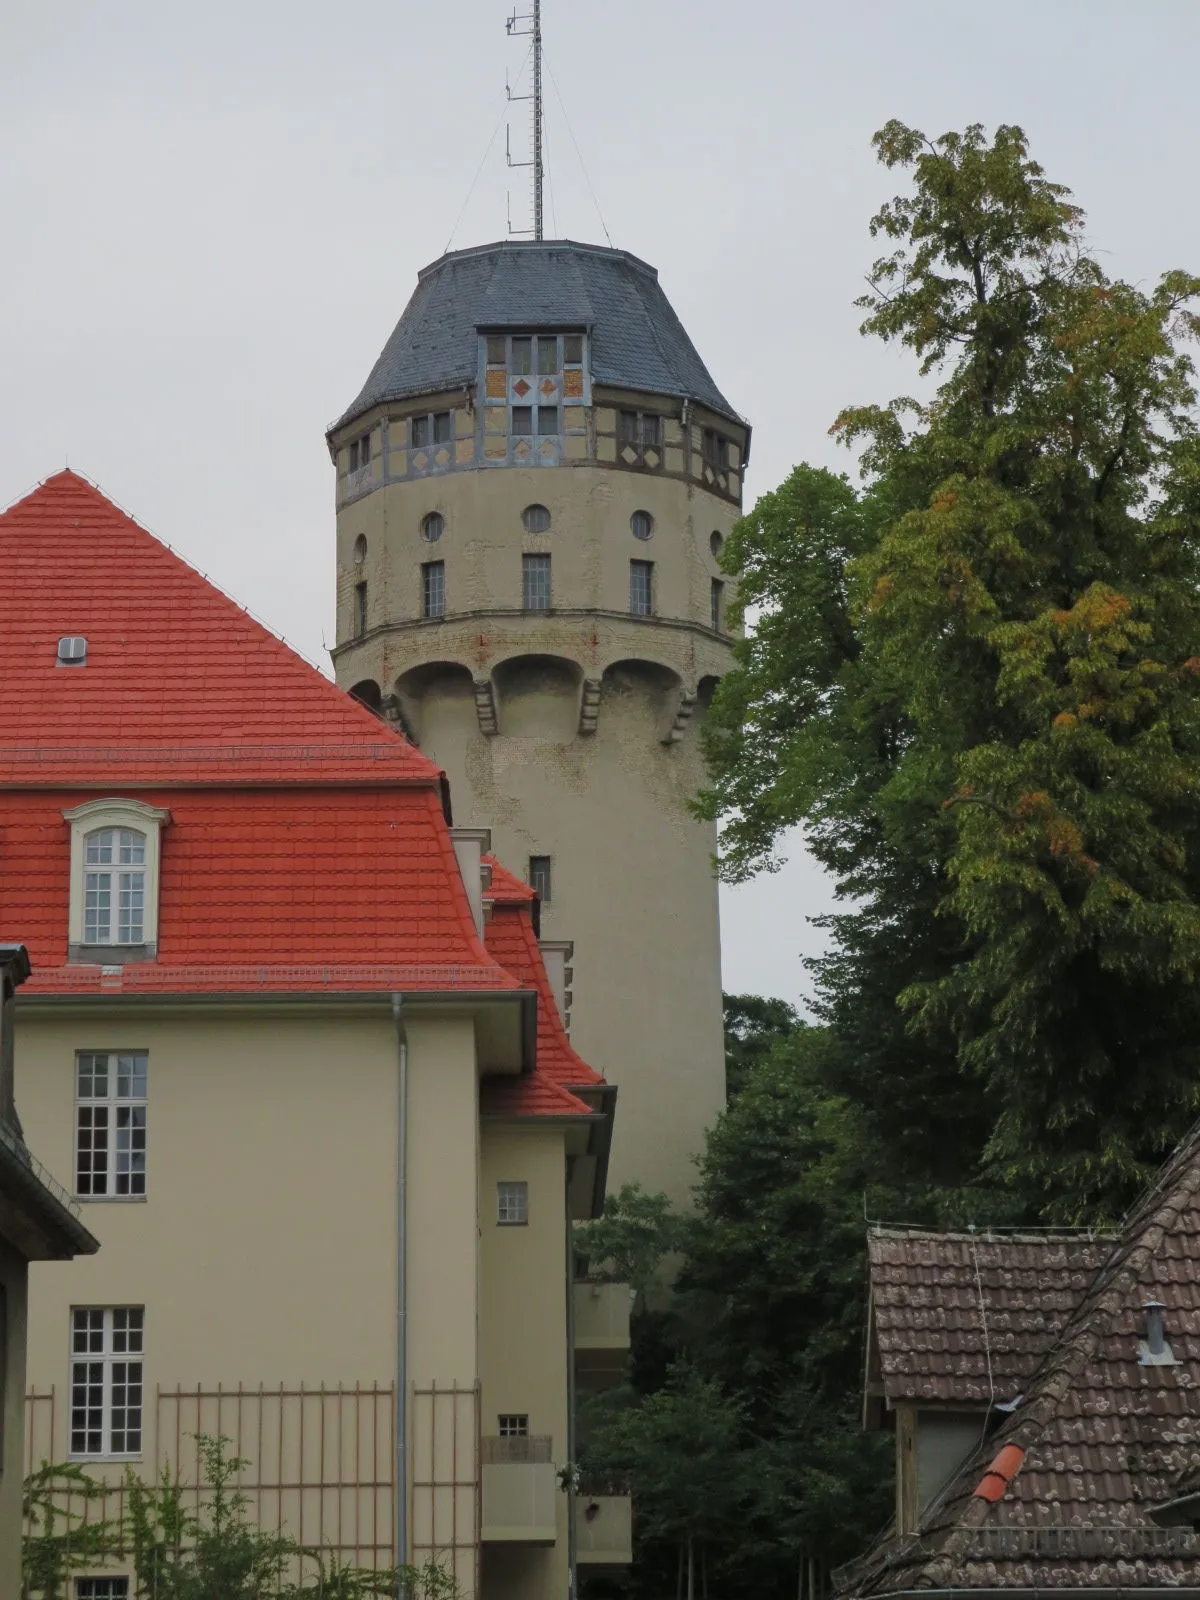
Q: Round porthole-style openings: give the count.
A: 5